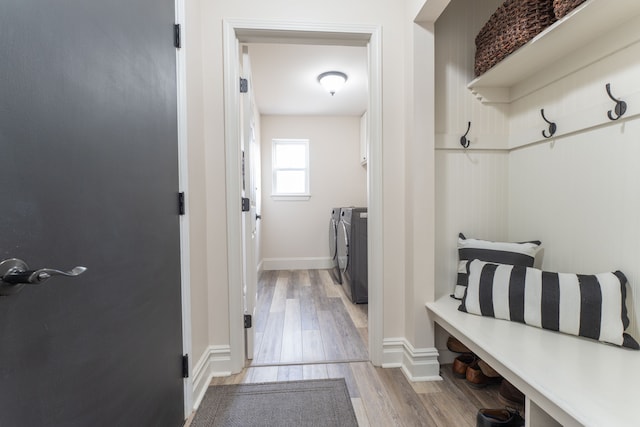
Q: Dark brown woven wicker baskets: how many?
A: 2